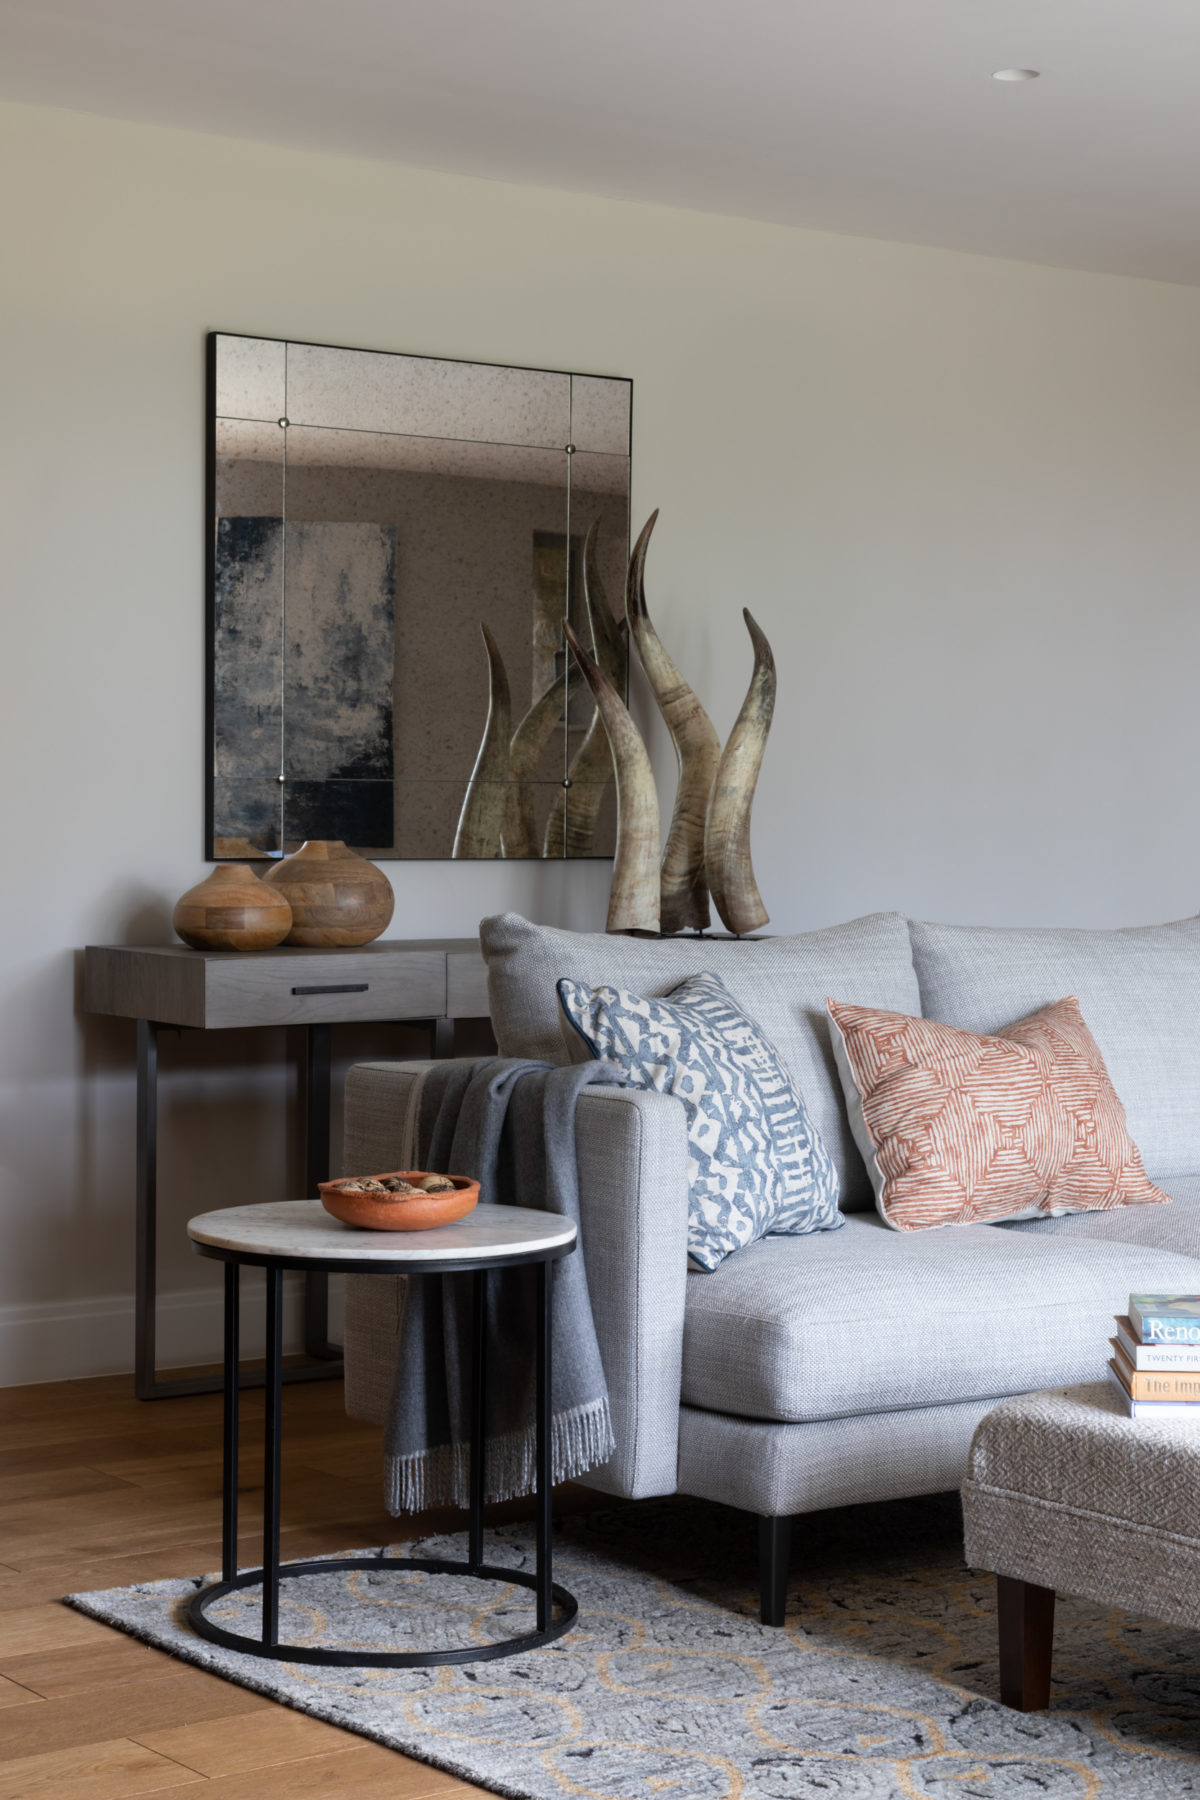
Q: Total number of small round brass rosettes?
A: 4